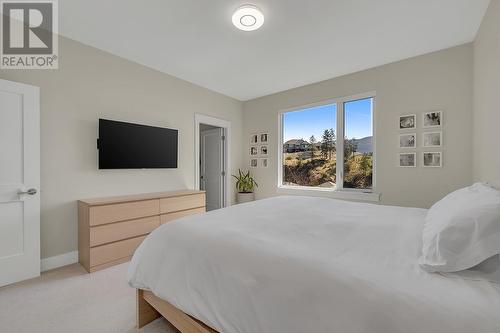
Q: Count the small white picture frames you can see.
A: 12